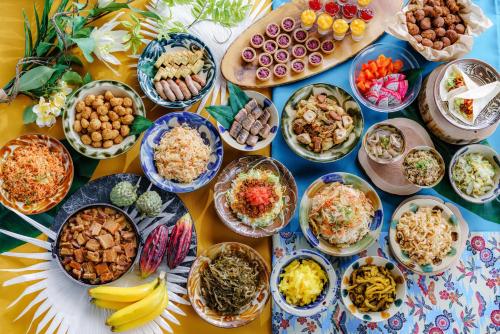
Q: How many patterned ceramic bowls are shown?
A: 13